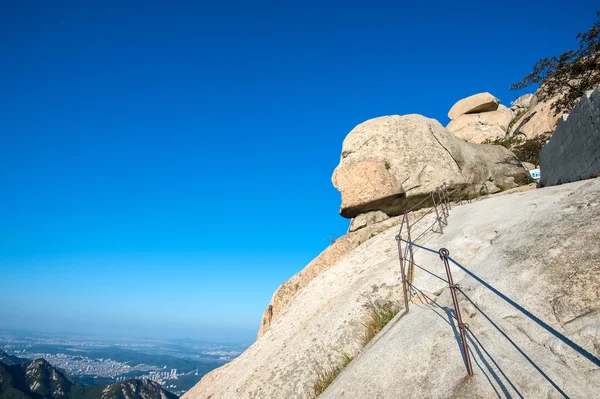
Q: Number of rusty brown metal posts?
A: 7